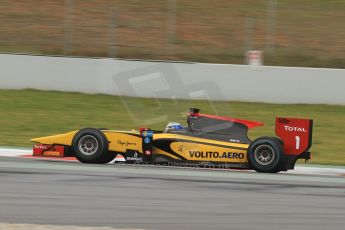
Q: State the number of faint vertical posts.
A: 5